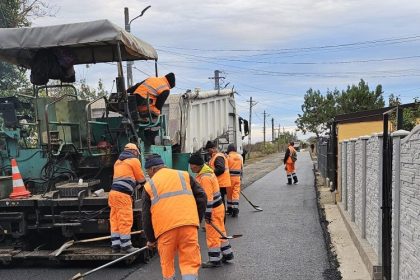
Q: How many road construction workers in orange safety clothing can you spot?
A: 7